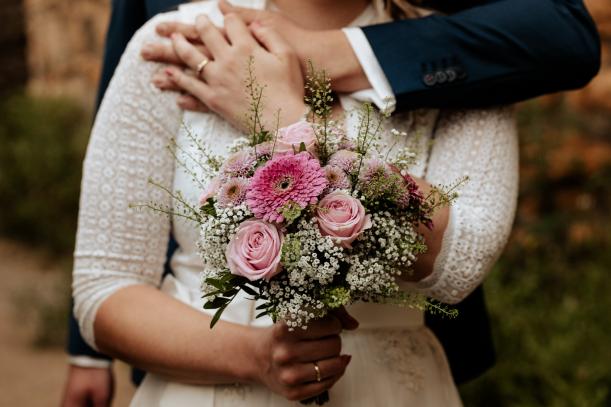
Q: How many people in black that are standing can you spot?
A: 1